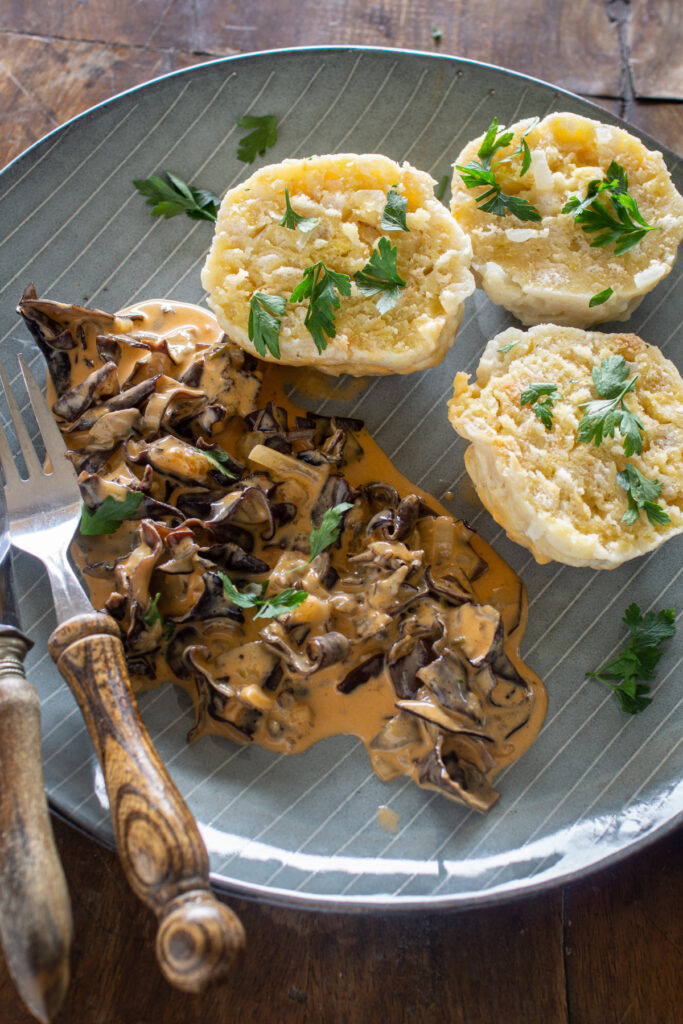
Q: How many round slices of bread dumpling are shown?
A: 3